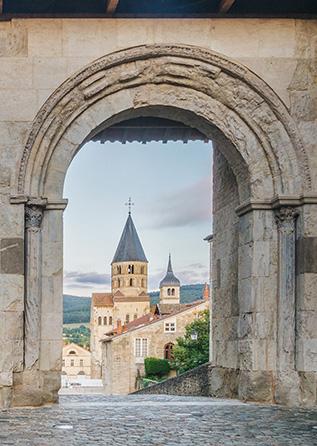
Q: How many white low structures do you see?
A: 1